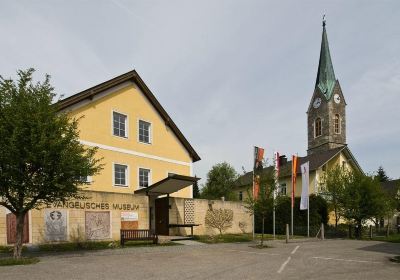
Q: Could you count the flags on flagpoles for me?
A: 4